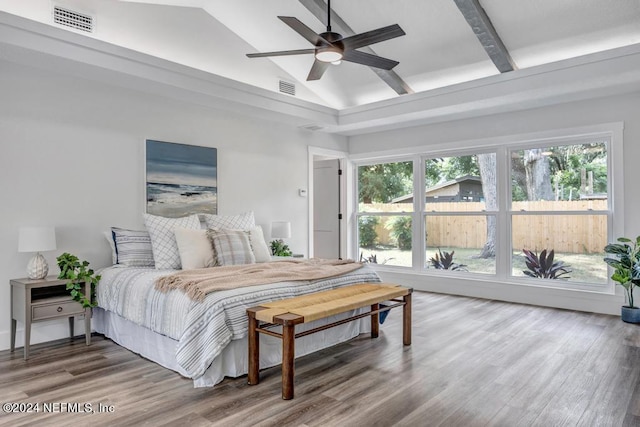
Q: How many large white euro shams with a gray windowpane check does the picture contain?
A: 2